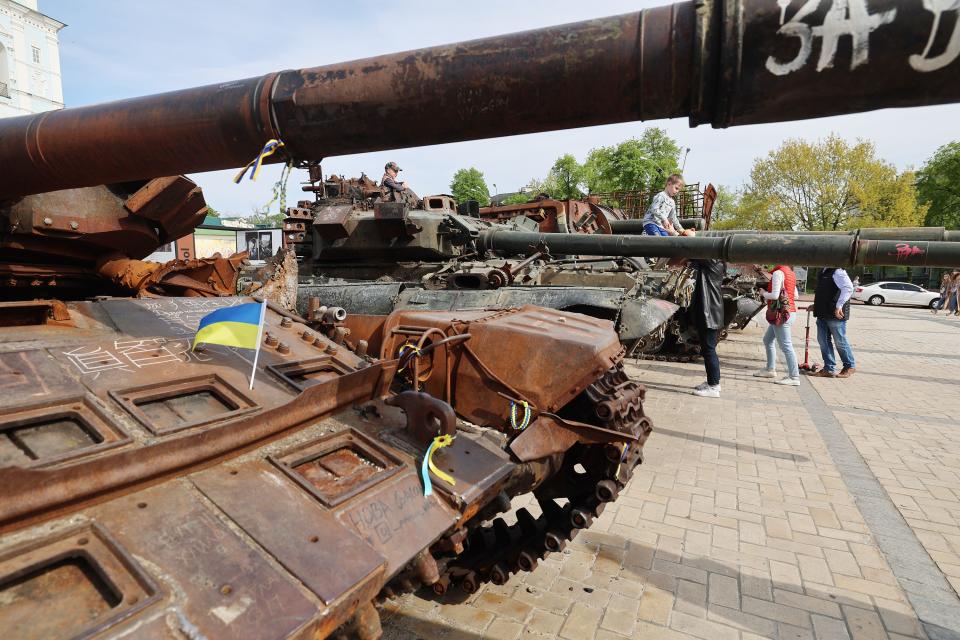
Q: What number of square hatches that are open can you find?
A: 5